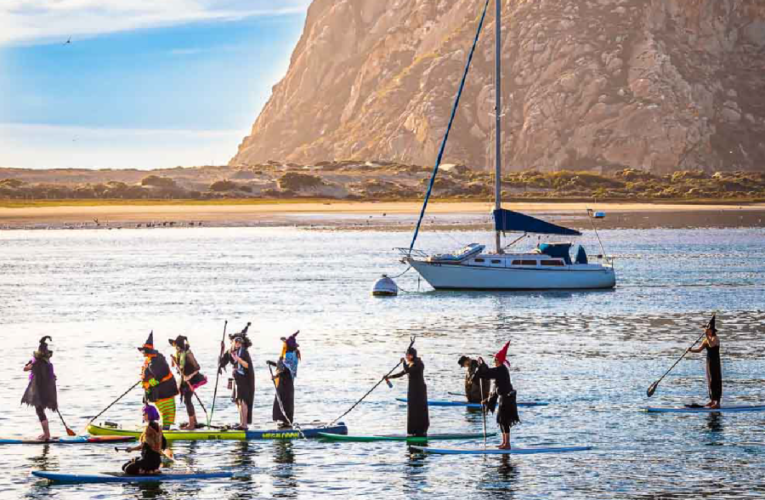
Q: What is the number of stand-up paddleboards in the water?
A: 7